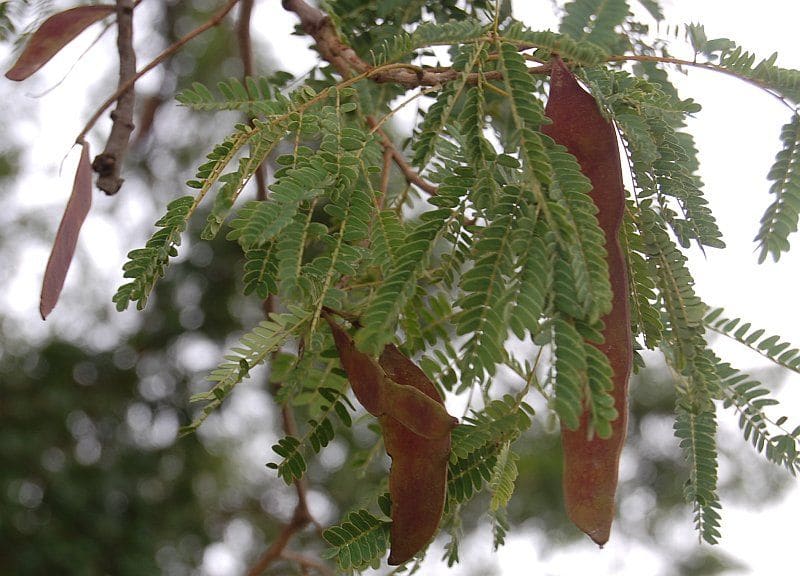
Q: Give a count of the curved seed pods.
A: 5